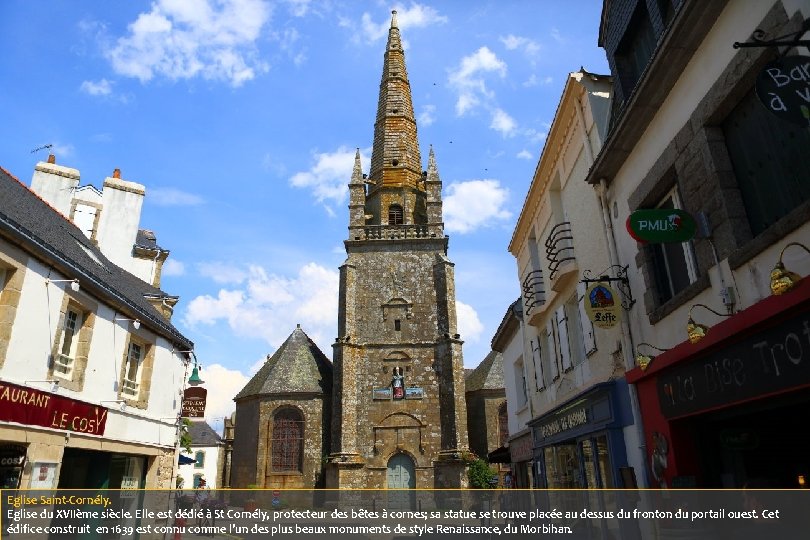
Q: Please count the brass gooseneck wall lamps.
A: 3